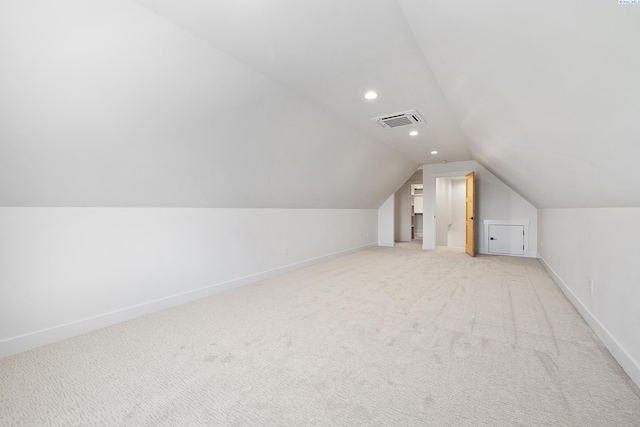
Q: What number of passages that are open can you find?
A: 2